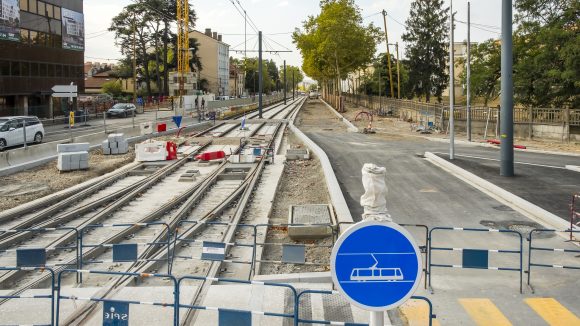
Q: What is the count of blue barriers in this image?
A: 11